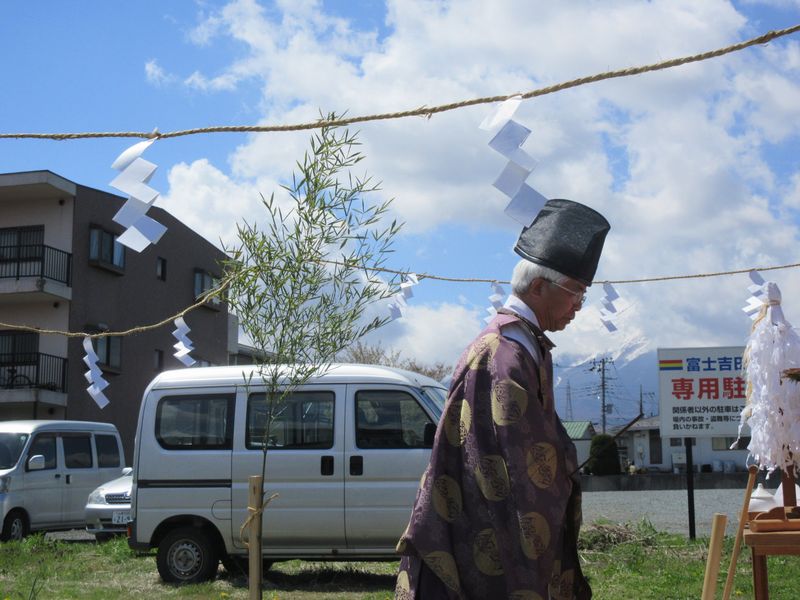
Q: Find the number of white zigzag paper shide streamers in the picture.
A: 8